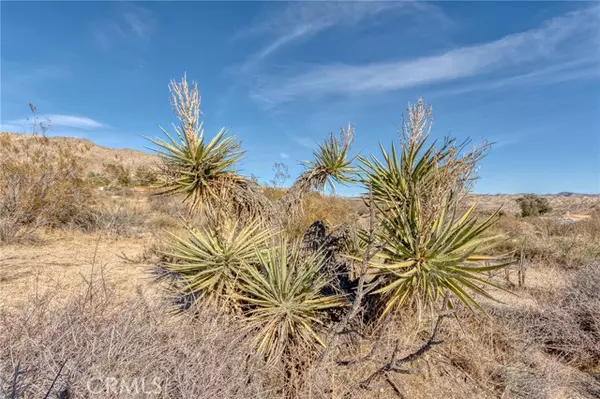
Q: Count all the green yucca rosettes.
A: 6